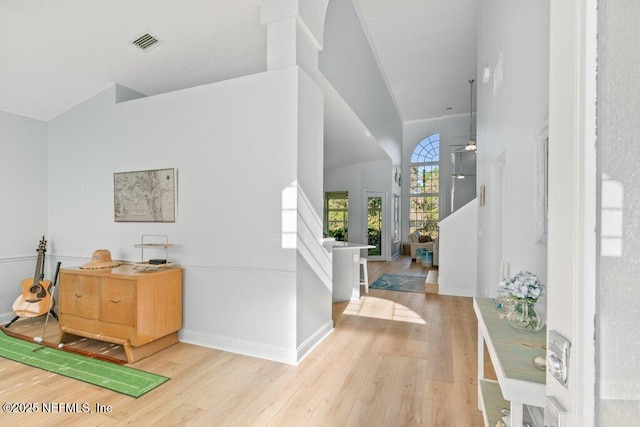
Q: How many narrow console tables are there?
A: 1